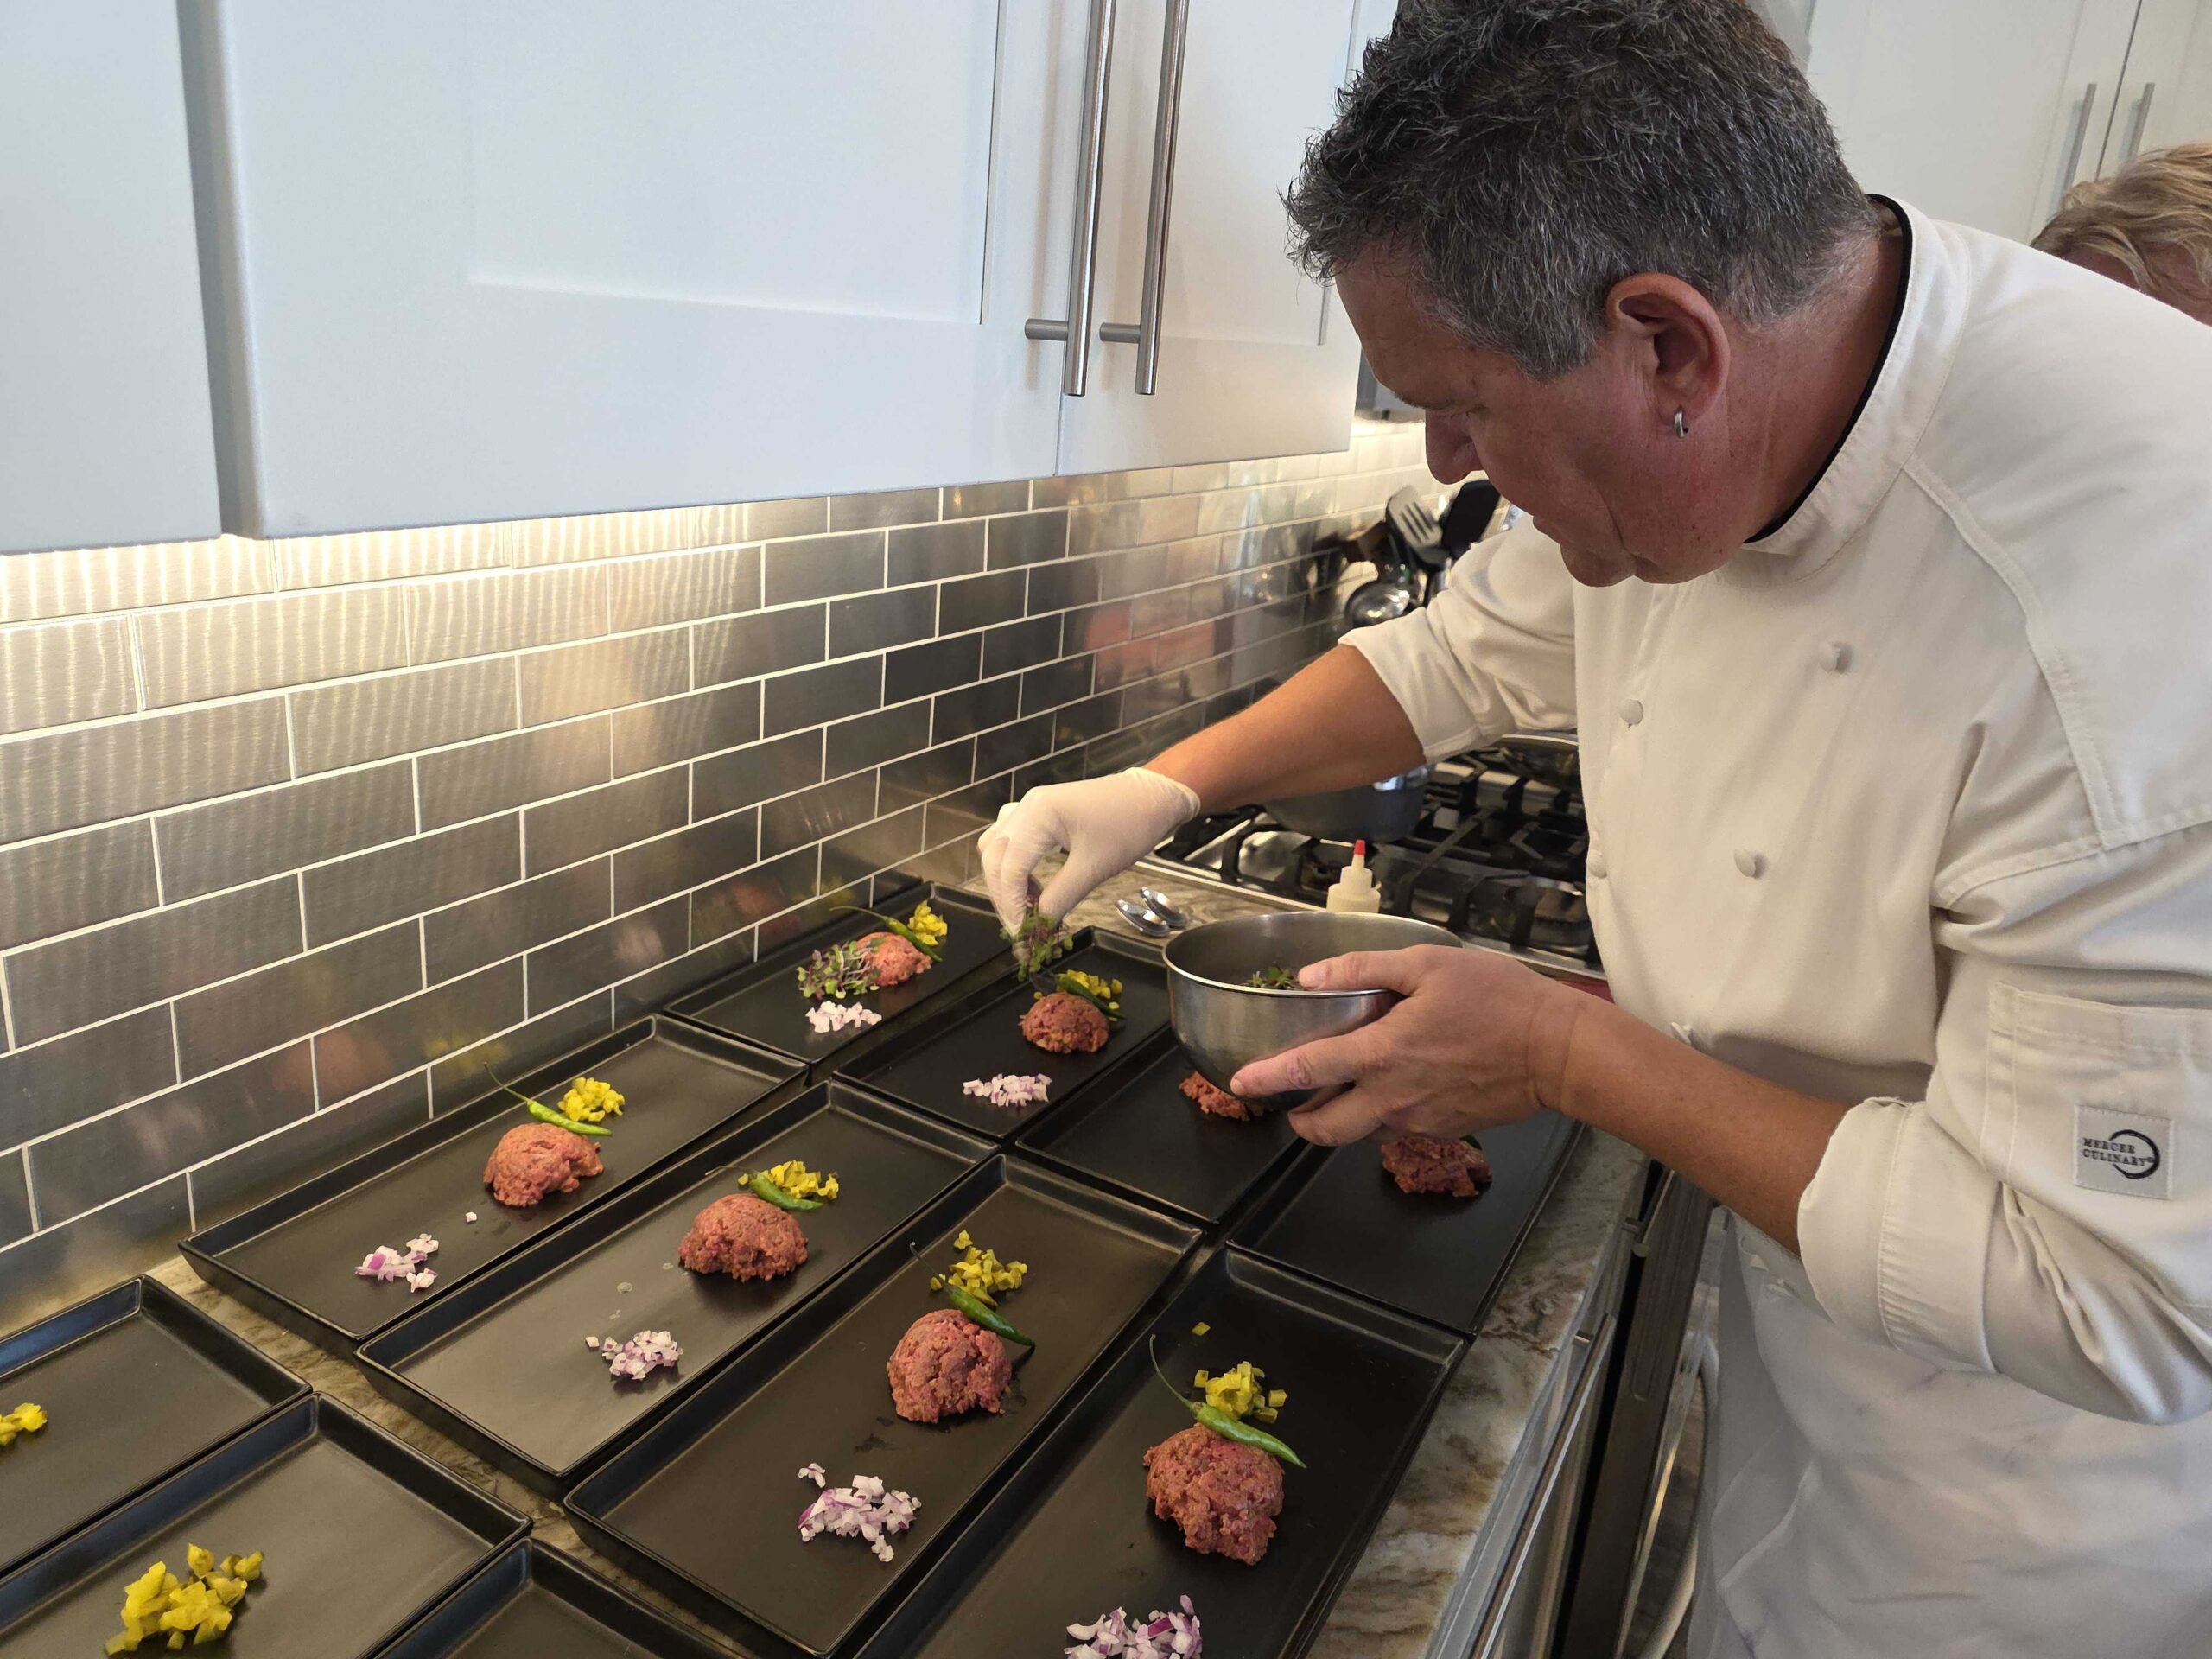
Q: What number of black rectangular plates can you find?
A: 11